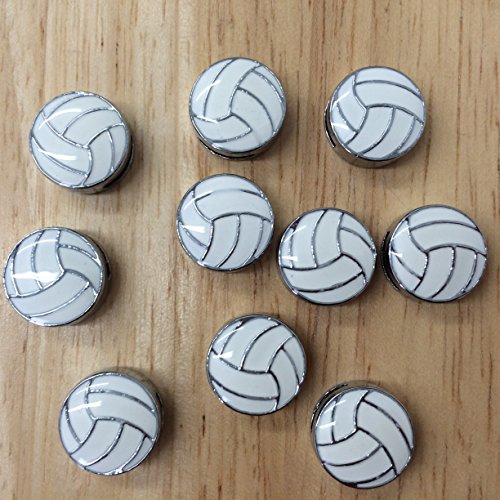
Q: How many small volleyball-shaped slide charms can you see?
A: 10